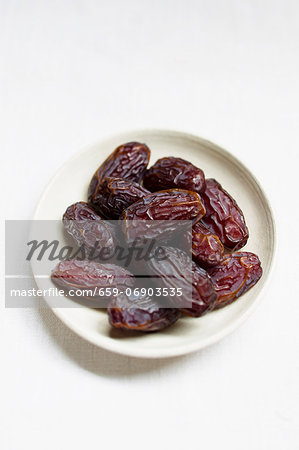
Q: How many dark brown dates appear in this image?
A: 11